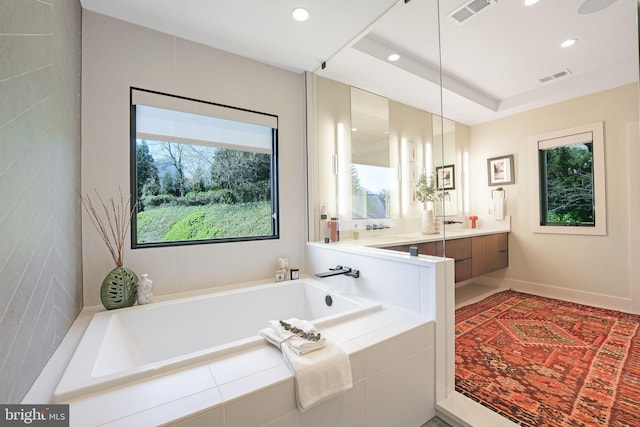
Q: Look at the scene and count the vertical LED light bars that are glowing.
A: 4